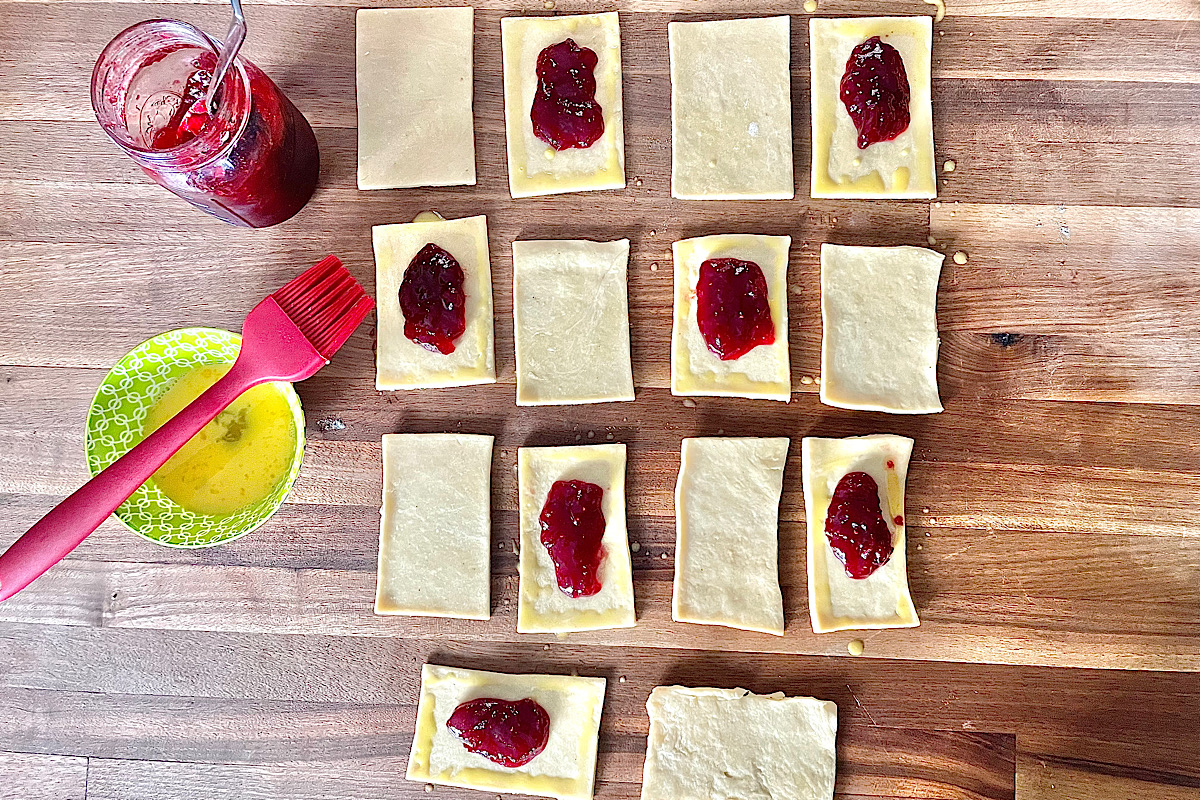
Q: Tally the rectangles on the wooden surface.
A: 14